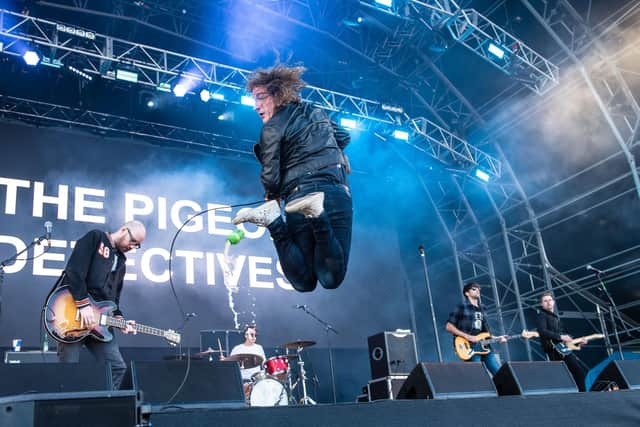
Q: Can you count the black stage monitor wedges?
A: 5